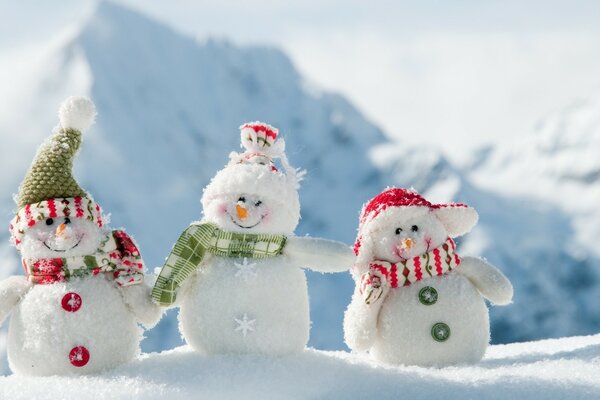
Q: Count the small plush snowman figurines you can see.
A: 3